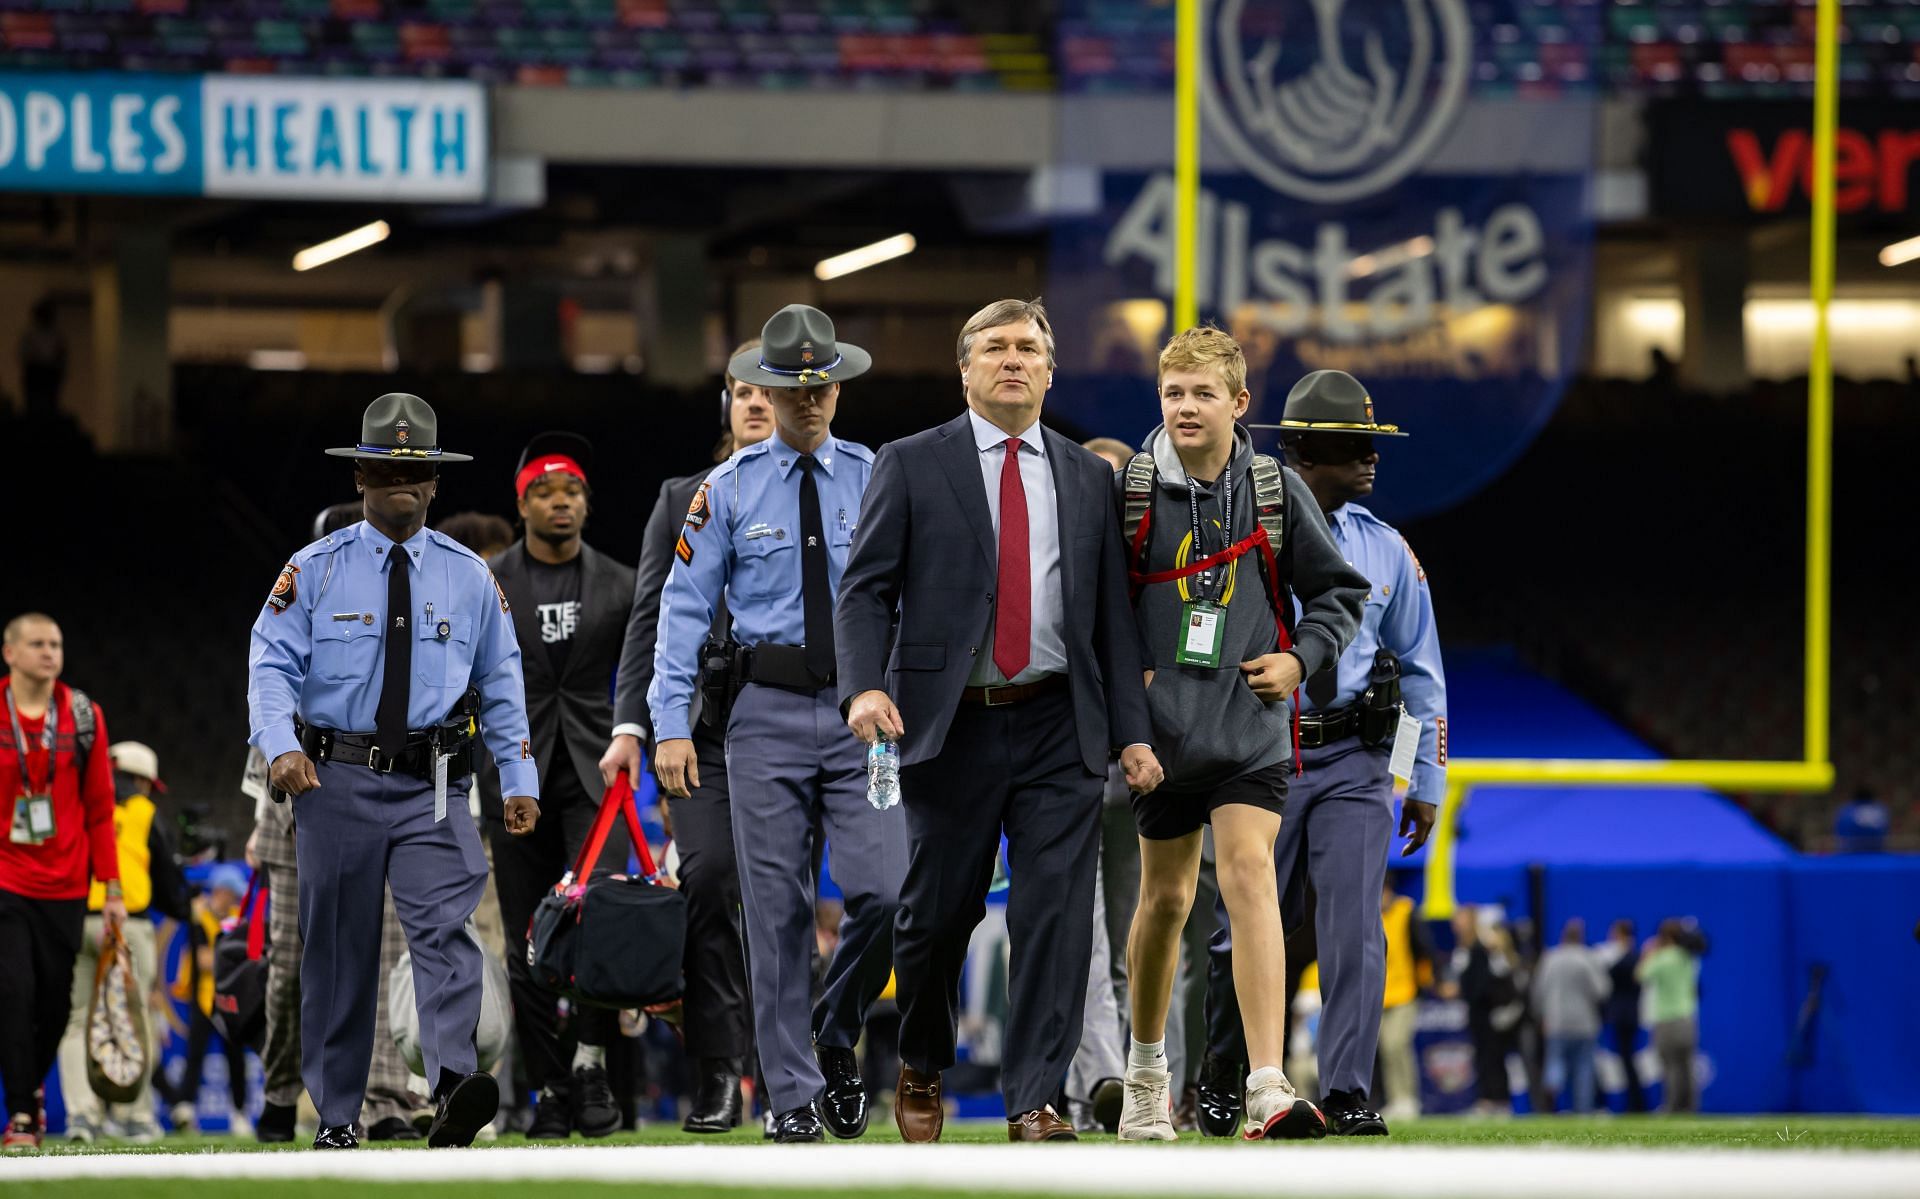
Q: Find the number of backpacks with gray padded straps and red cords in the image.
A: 1